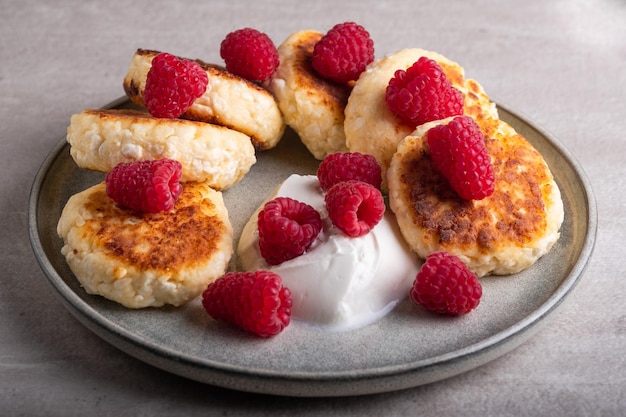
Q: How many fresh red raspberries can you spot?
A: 11